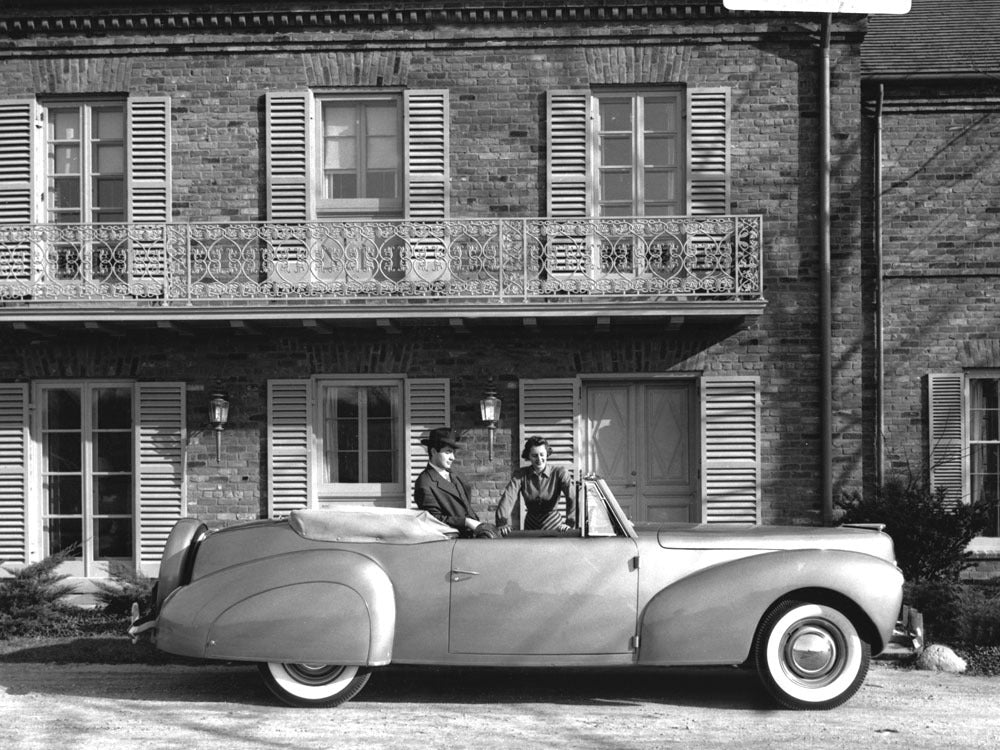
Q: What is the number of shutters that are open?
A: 13